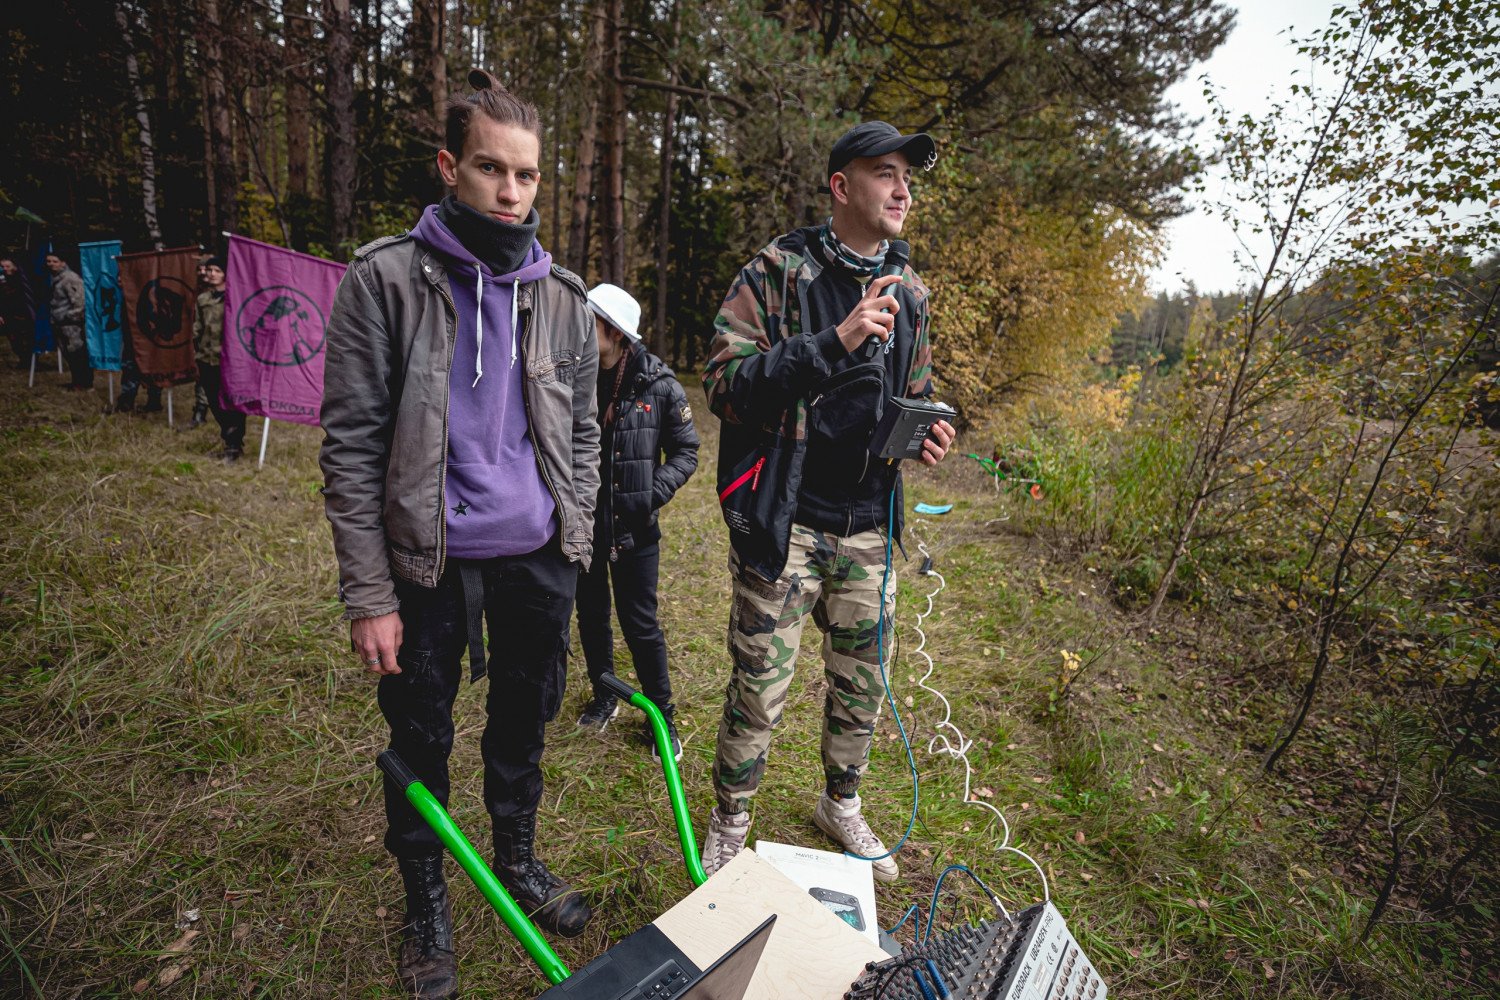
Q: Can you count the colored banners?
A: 4